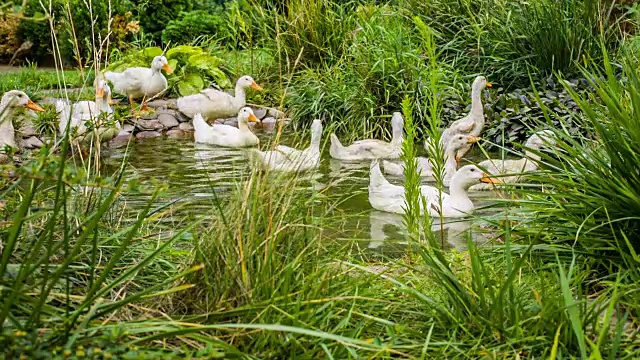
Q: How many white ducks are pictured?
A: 11